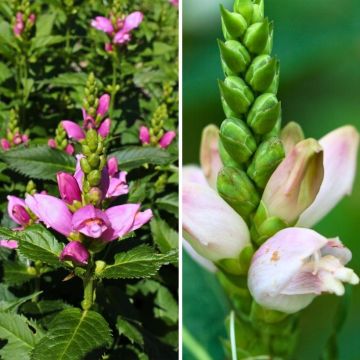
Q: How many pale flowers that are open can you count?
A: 1